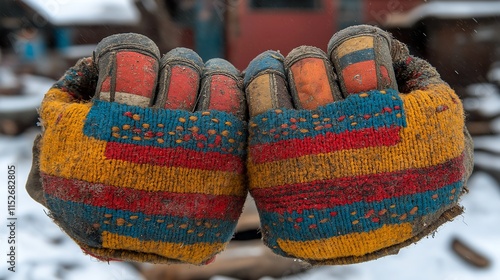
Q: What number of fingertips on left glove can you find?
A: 3